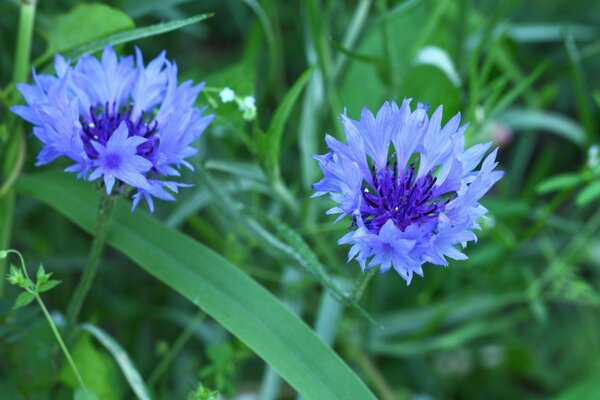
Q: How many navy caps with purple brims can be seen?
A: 0